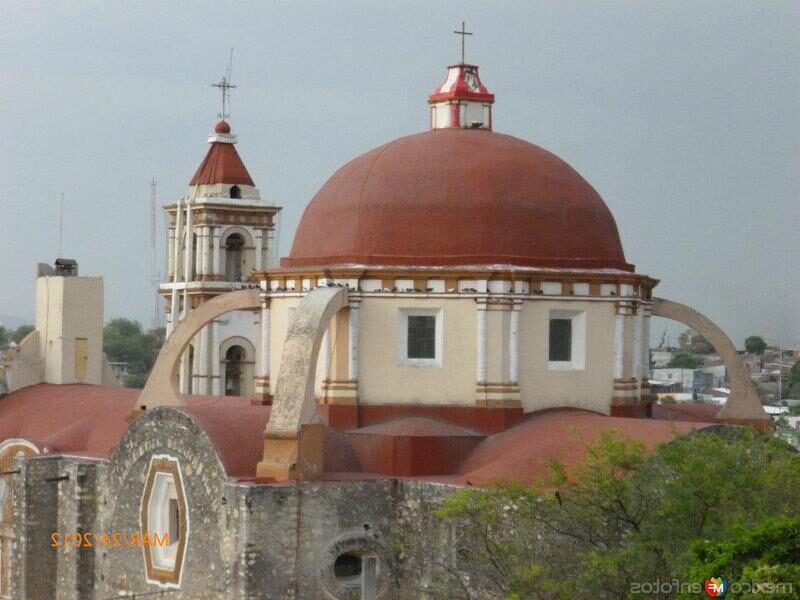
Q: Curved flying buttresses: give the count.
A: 3